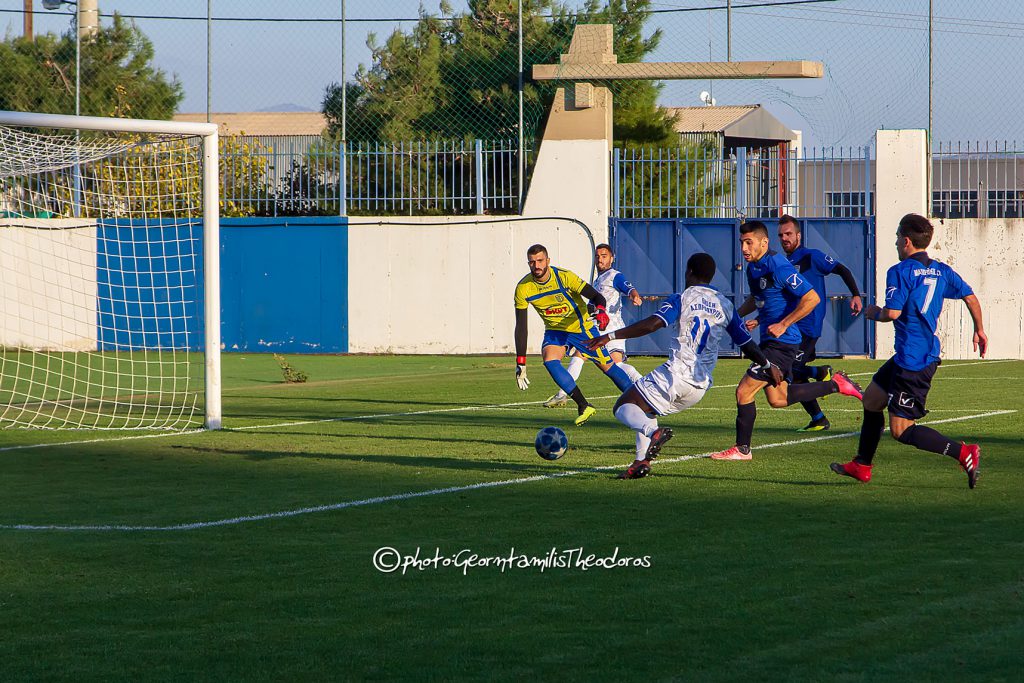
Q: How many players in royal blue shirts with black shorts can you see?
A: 3